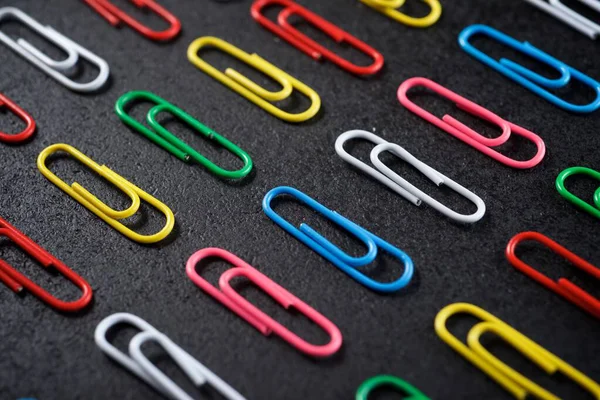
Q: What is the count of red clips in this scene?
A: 5